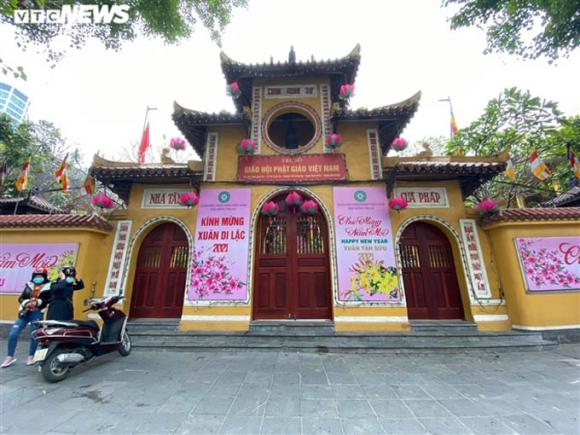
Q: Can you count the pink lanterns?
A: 13